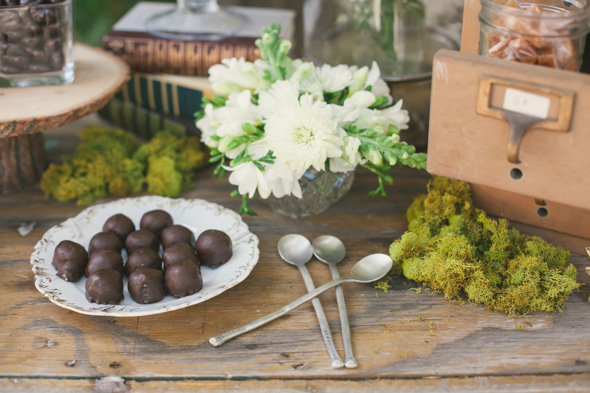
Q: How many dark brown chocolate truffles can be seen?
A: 13